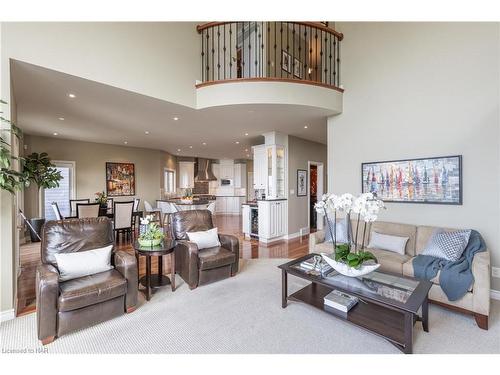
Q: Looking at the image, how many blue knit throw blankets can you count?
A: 1